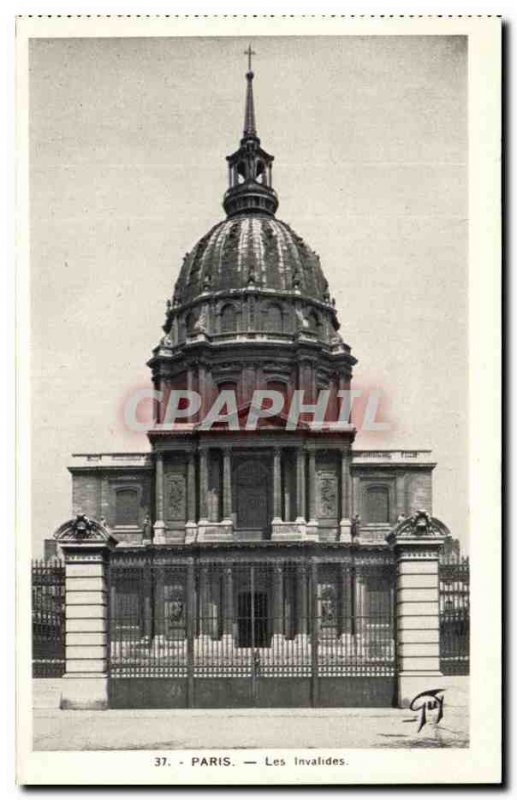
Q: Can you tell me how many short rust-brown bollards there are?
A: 0